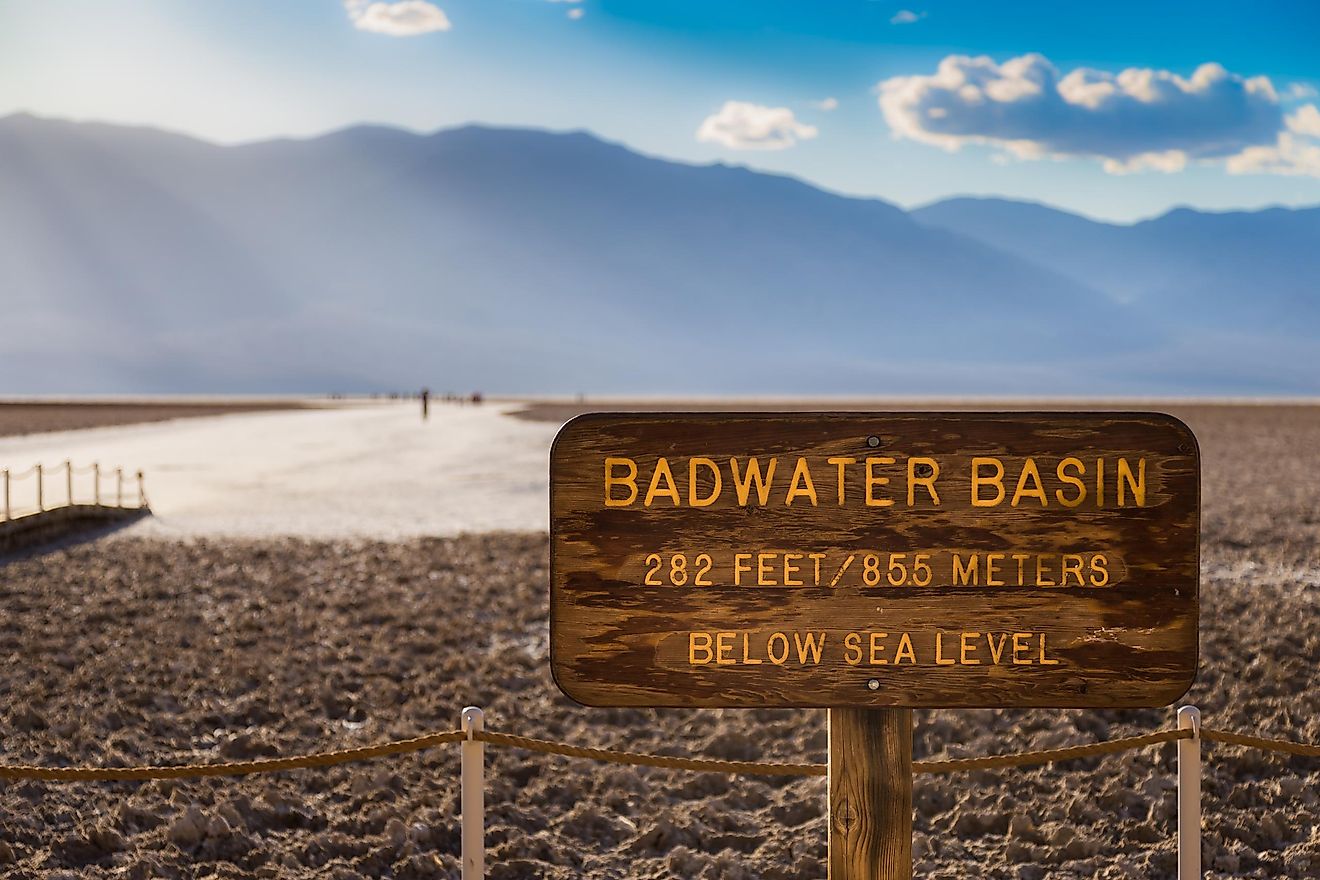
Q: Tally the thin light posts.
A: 2